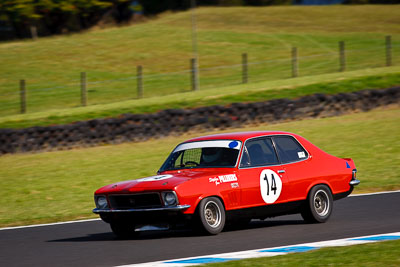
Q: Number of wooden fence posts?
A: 8